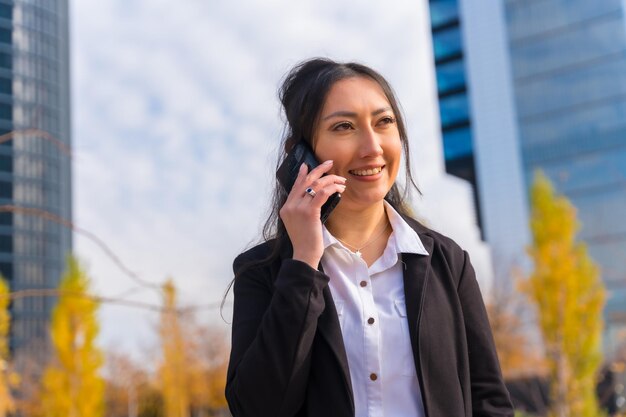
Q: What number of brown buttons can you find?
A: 3